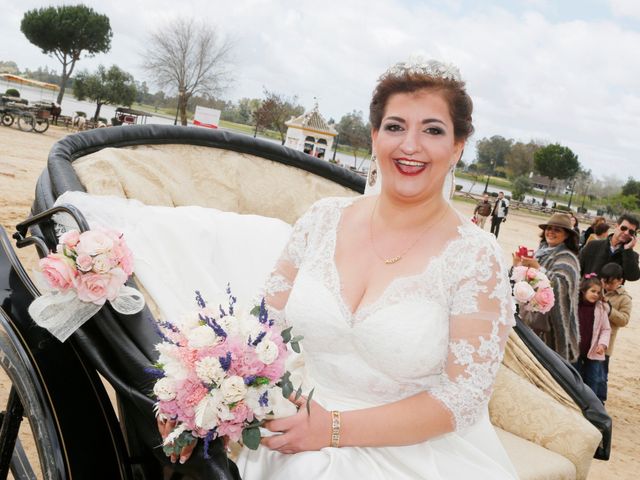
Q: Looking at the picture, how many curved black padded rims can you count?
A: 1